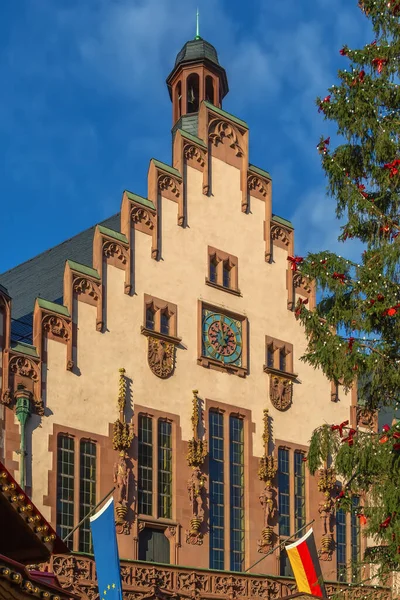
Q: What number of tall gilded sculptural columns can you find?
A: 4